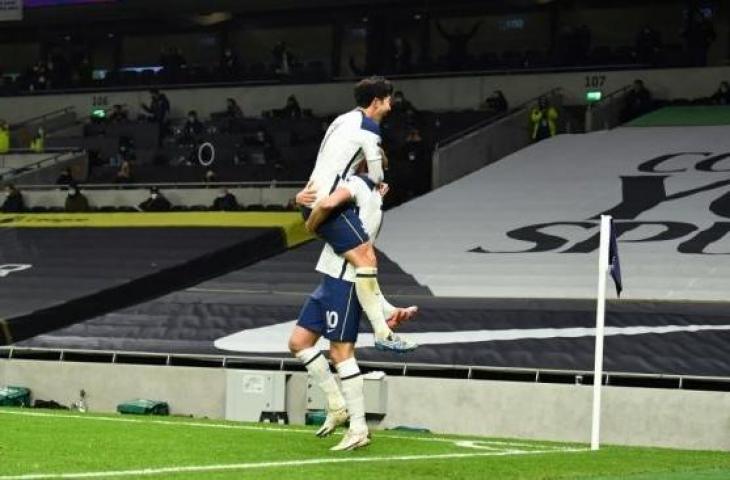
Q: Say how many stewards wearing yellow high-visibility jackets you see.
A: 3